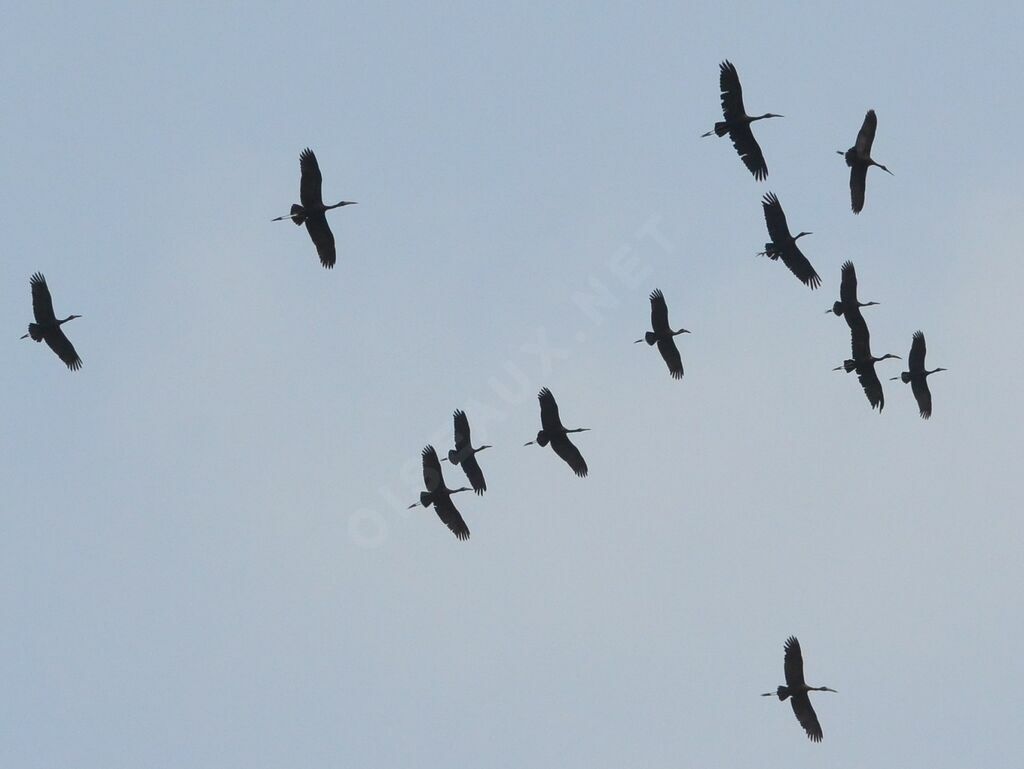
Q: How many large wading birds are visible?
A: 13